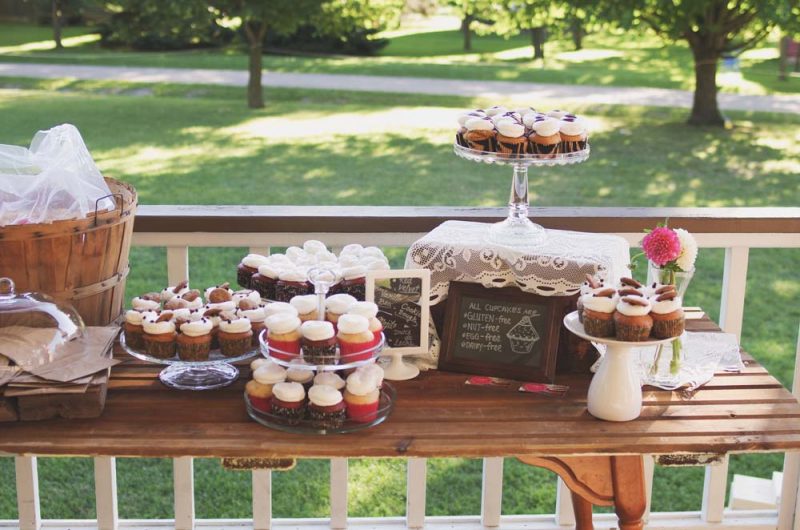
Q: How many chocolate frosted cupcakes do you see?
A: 0